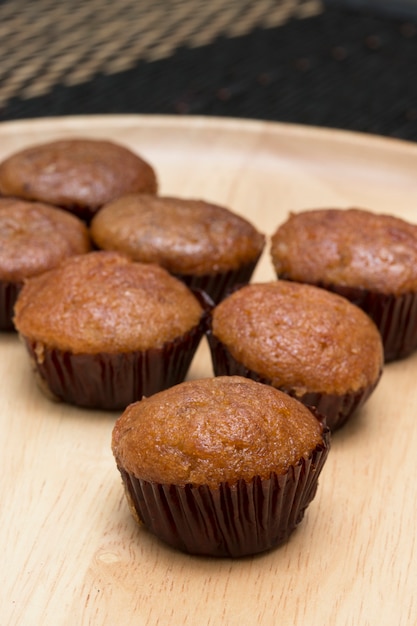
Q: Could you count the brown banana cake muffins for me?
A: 7